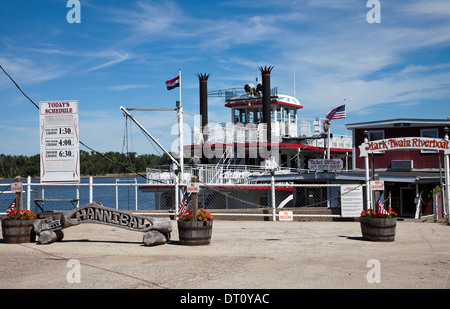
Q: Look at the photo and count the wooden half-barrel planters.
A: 3